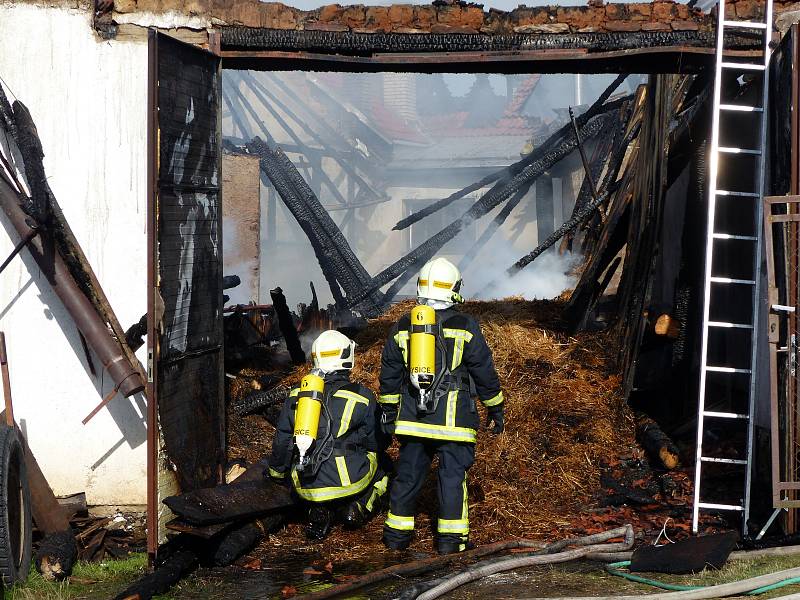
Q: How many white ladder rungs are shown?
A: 12